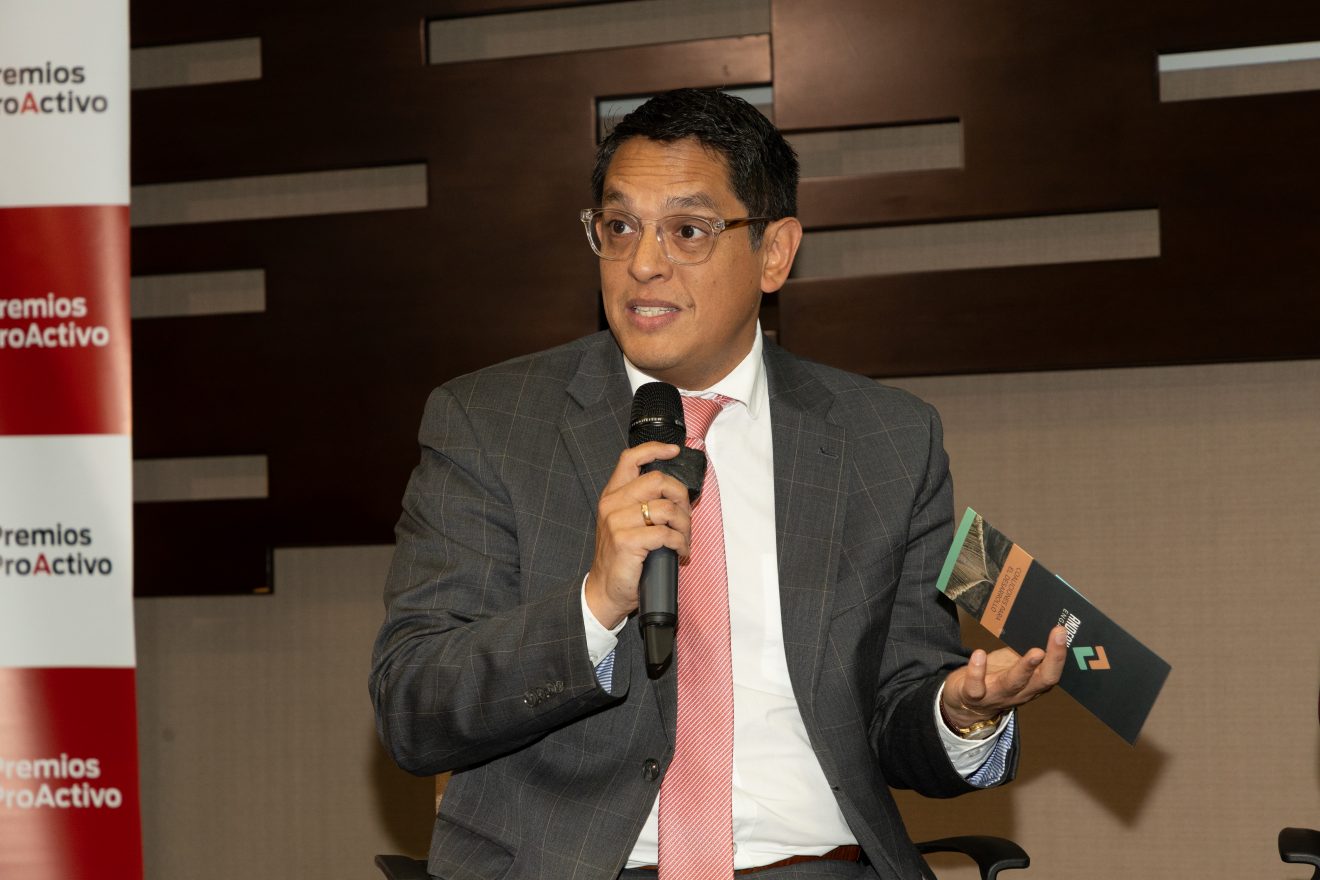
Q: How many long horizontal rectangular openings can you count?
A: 9